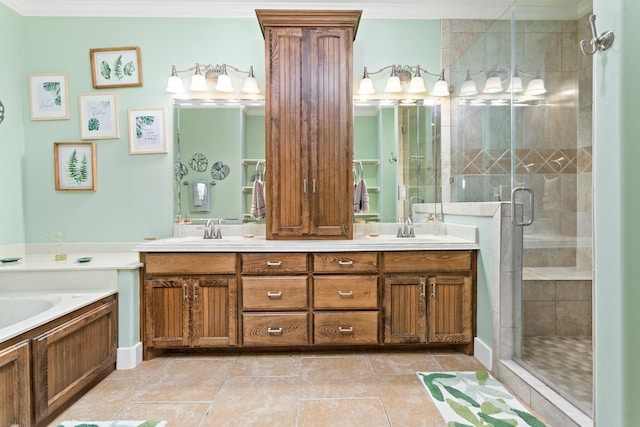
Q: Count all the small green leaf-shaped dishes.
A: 2